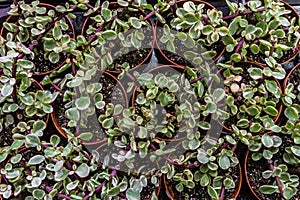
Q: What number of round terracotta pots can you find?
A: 13